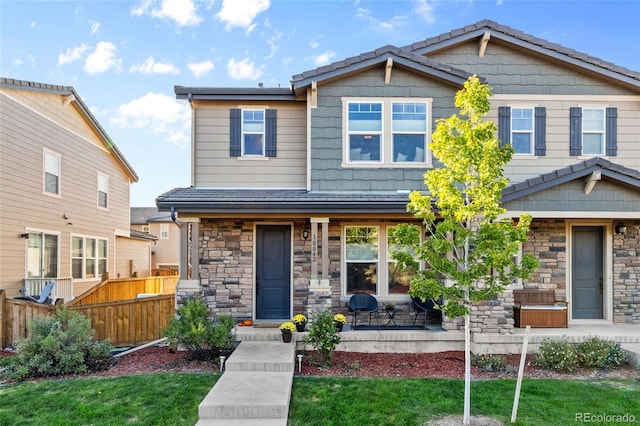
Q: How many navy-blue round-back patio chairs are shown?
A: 2